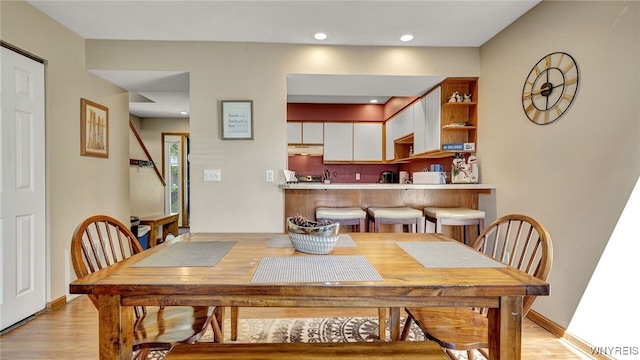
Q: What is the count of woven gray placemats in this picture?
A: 4